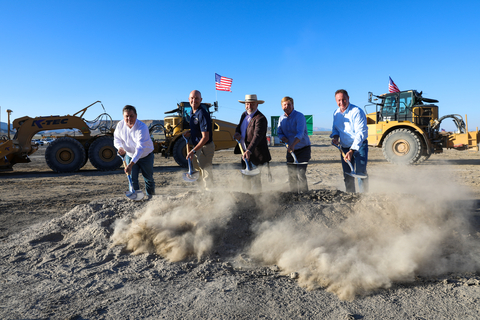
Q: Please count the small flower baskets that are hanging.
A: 0